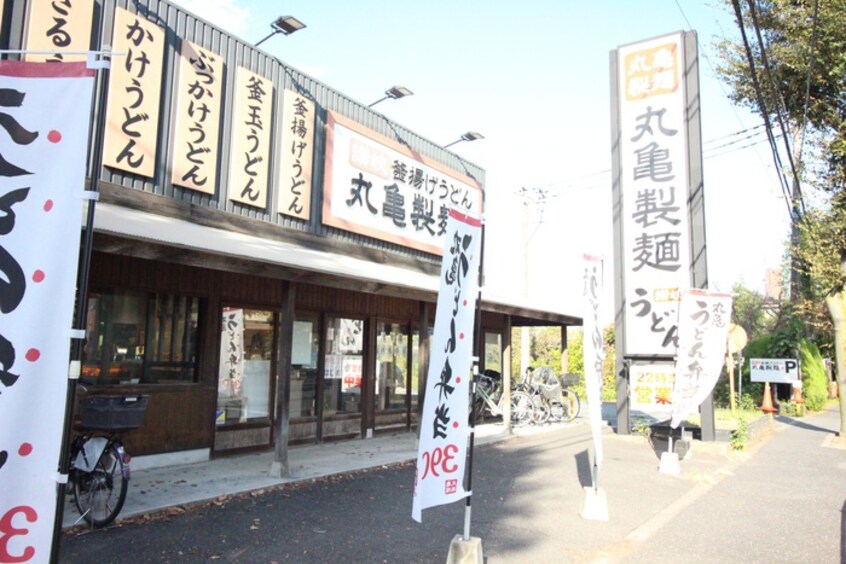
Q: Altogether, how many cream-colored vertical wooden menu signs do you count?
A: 5